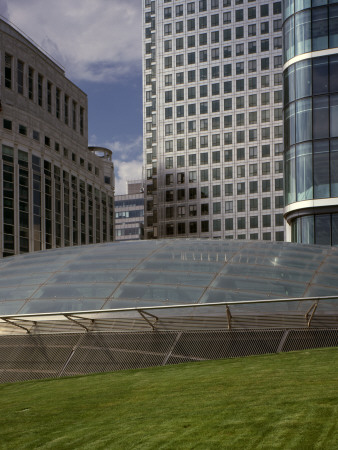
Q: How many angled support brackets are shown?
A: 5